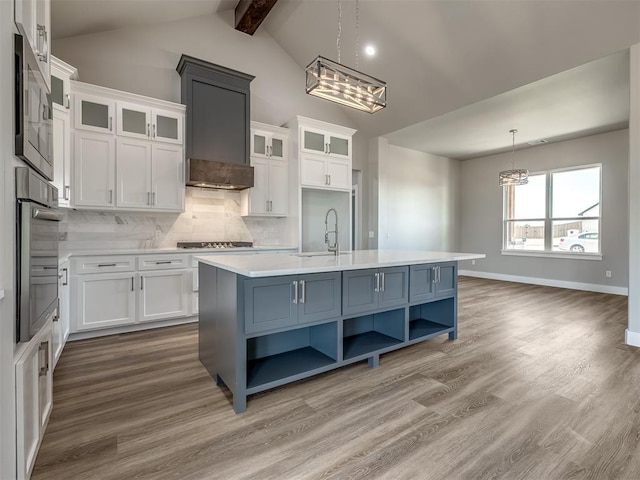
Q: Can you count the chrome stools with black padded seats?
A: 0